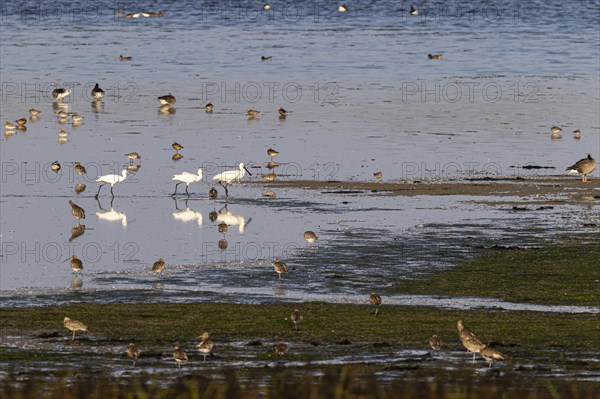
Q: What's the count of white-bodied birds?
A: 3